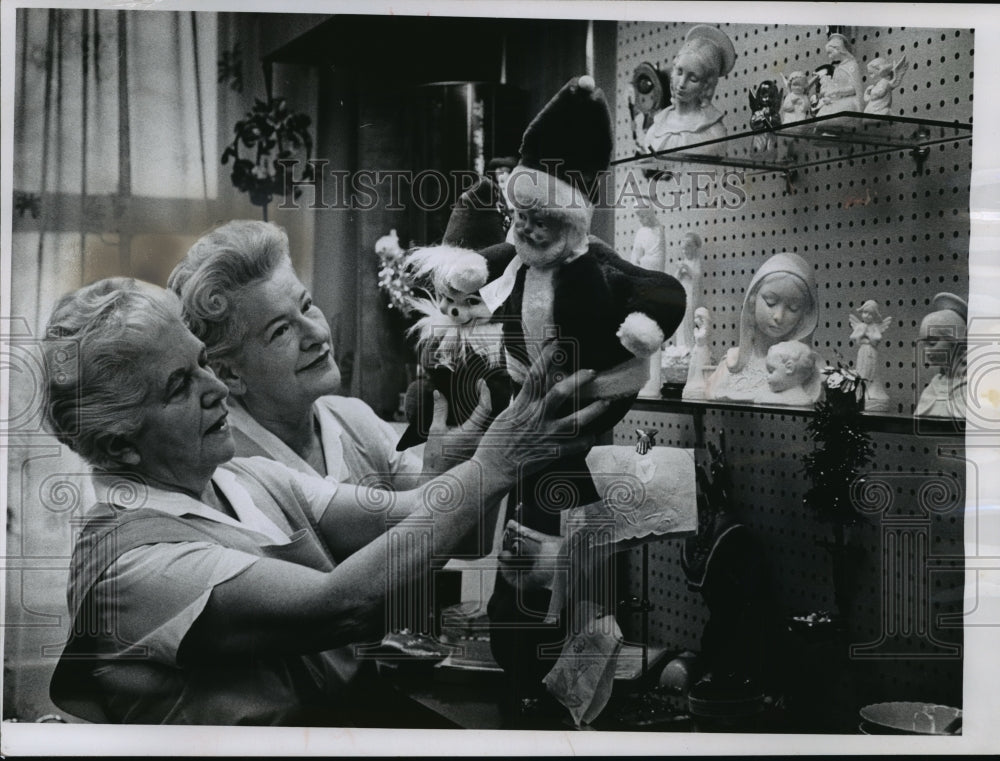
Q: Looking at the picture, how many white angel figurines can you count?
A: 3